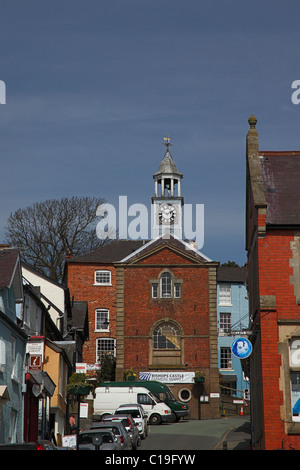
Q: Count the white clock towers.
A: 1